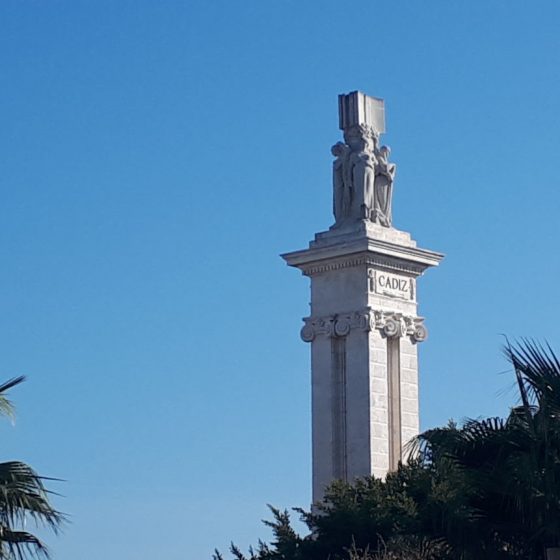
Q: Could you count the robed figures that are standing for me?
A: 3